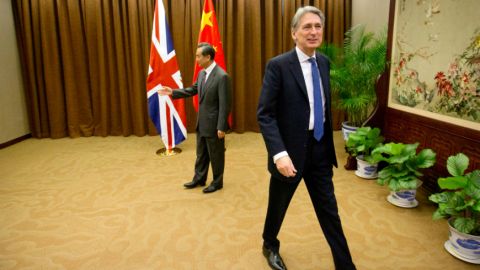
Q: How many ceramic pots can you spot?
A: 4